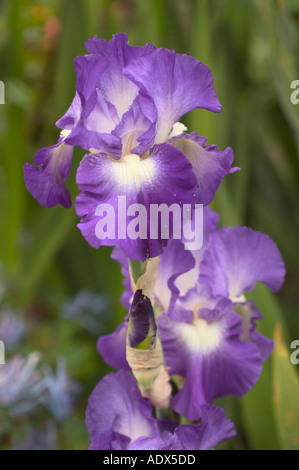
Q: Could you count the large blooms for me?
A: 3